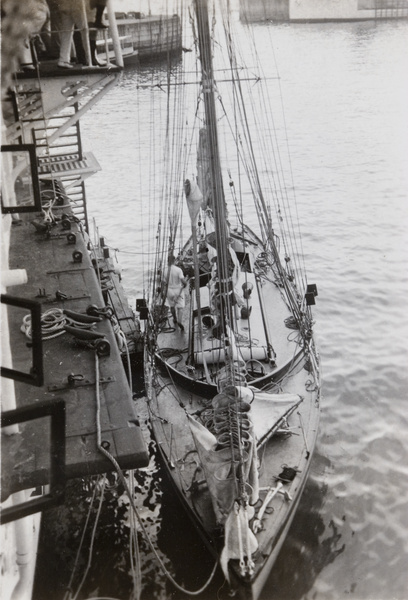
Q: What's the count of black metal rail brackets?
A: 3